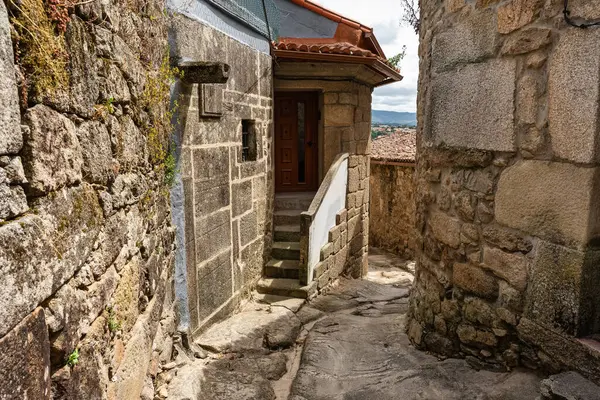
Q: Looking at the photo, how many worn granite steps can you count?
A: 6